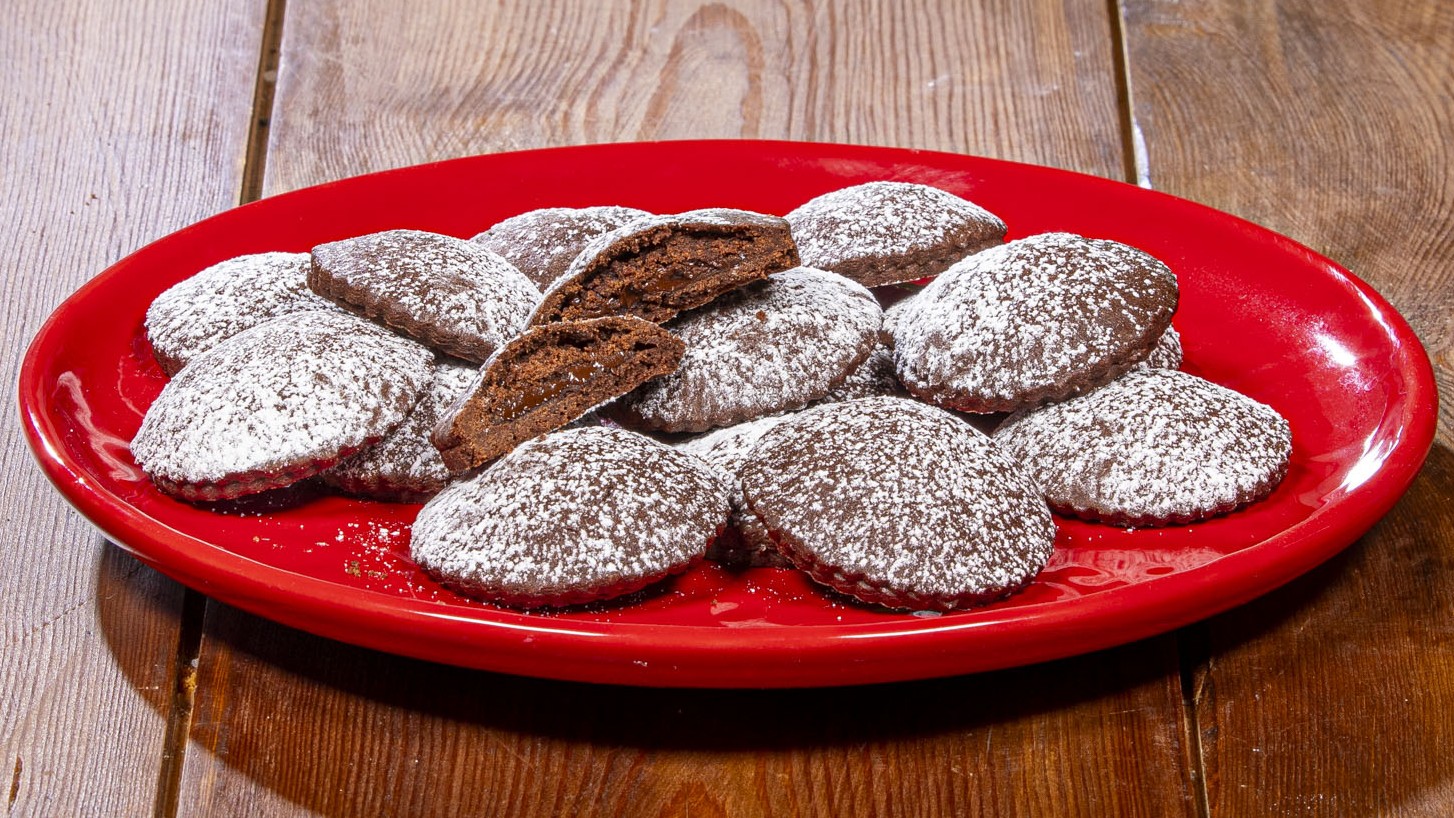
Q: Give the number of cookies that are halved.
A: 2